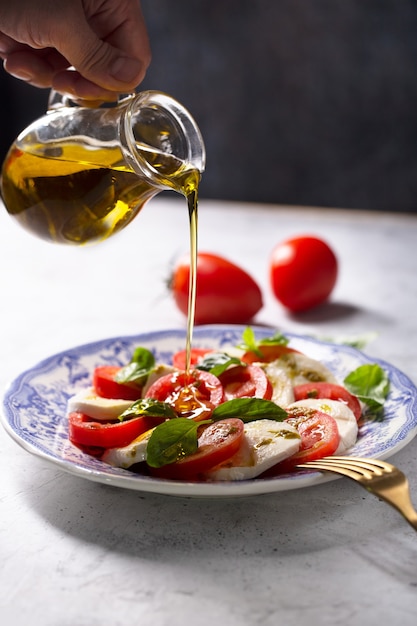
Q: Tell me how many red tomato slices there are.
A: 9